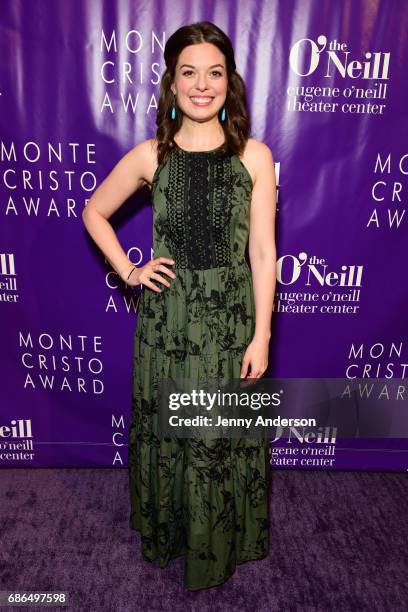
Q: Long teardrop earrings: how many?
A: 2